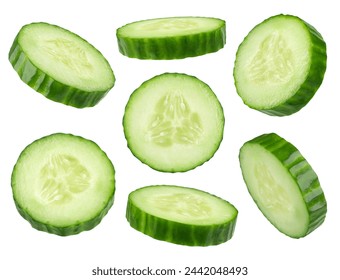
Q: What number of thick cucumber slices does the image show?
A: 7